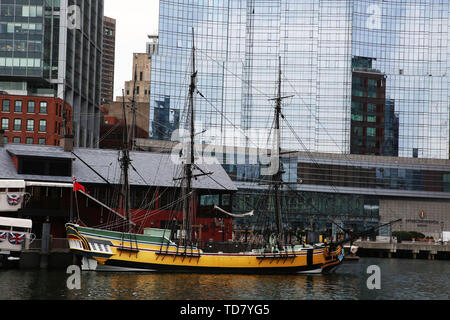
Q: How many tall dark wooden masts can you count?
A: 3